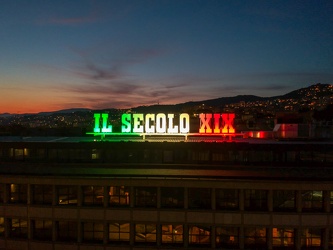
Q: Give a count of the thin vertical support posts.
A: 4